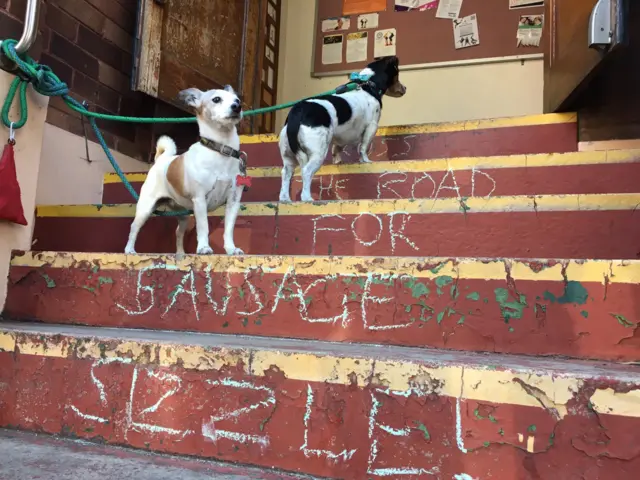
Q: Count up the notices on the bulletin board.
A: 11